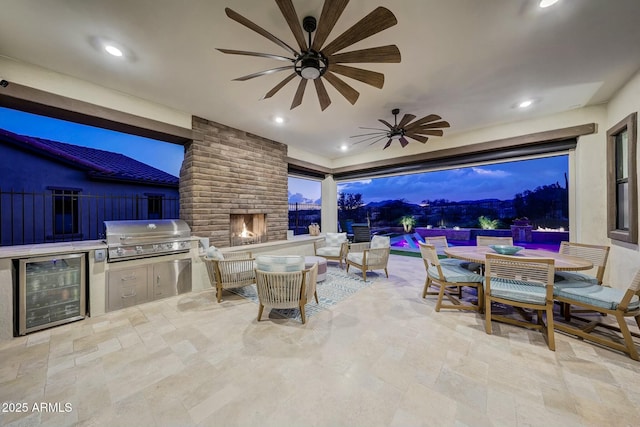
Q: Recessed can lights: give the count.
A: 5